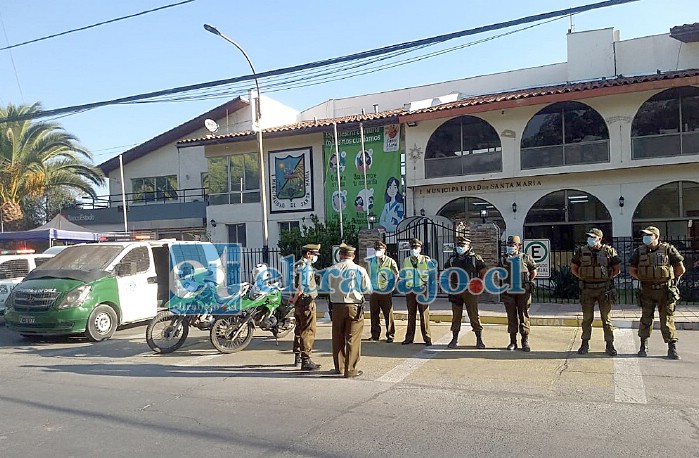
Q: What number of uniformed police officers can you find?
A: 8